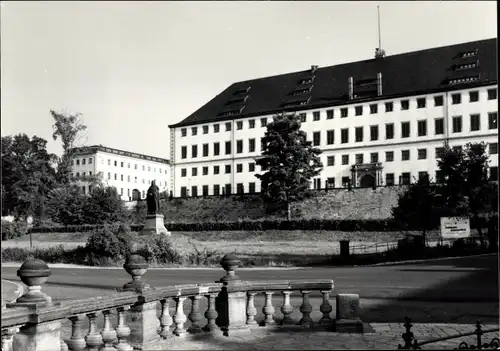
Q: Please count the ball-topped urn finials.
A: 3